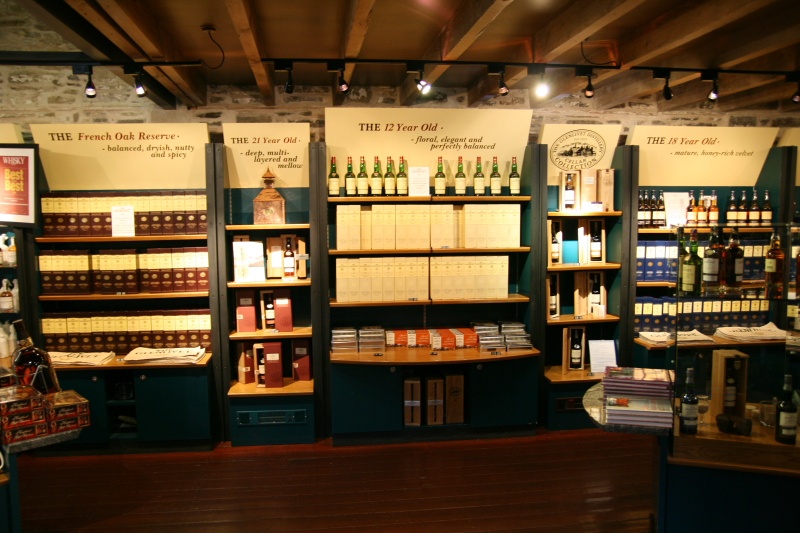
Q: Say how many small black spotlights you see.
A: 11